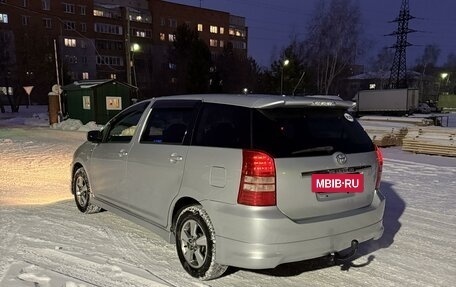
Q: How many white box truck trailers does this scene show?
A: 1